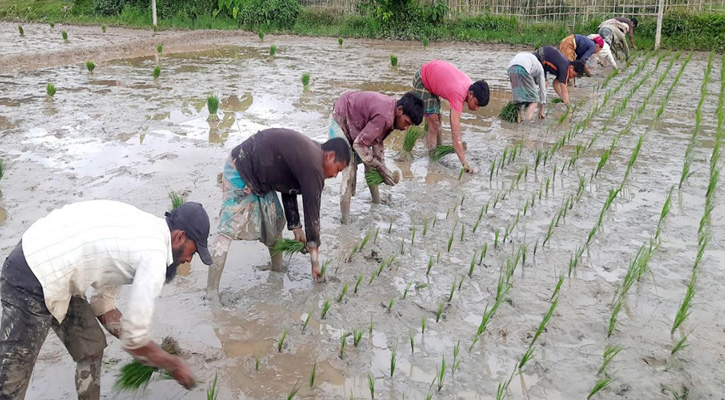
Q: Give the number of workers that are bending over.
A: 11